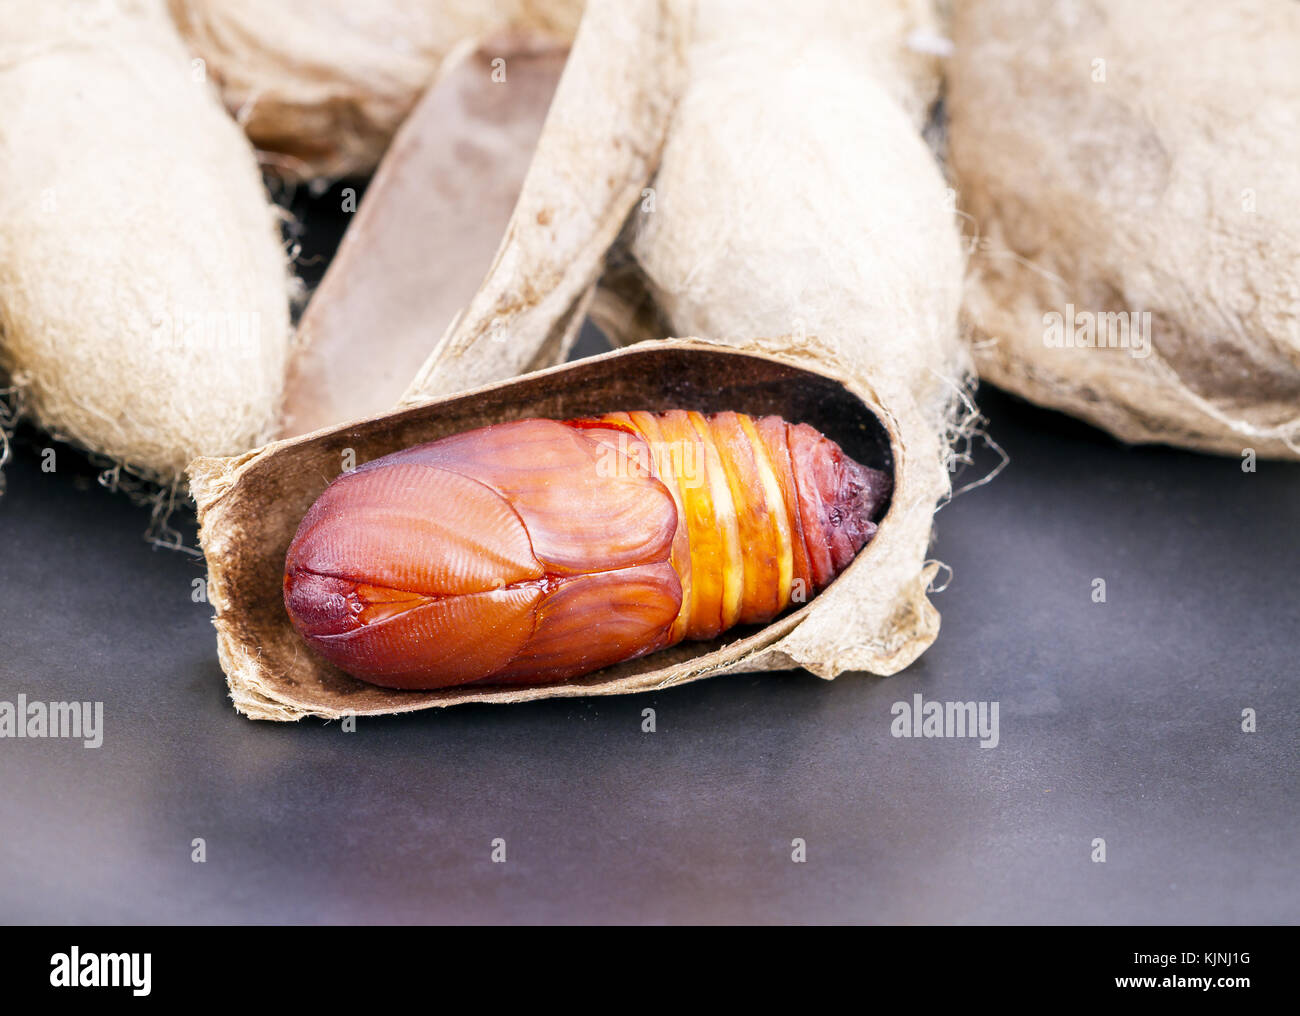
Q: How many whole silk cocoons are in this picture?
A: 4